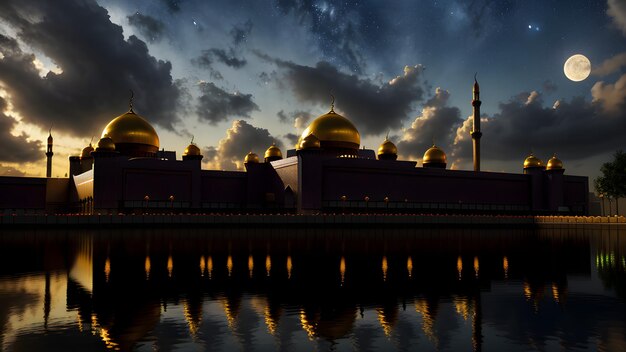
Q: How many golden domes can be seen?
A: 12